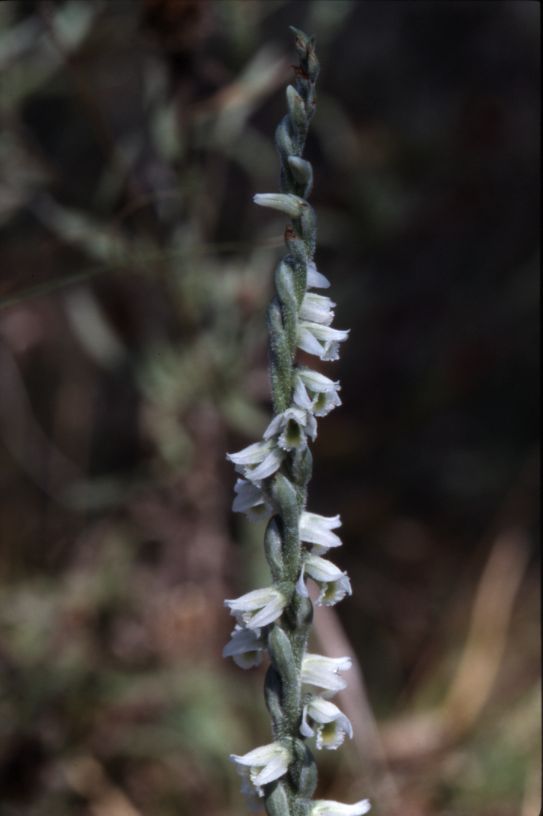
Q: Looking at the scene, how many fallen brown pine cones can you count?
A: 0